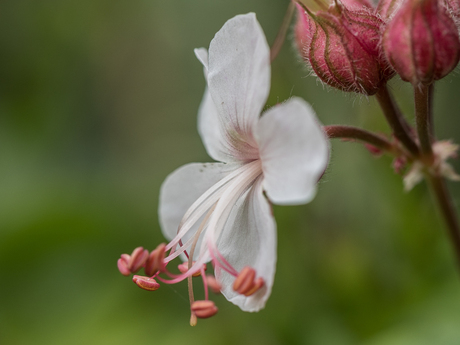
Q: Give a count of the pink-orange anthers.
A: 9